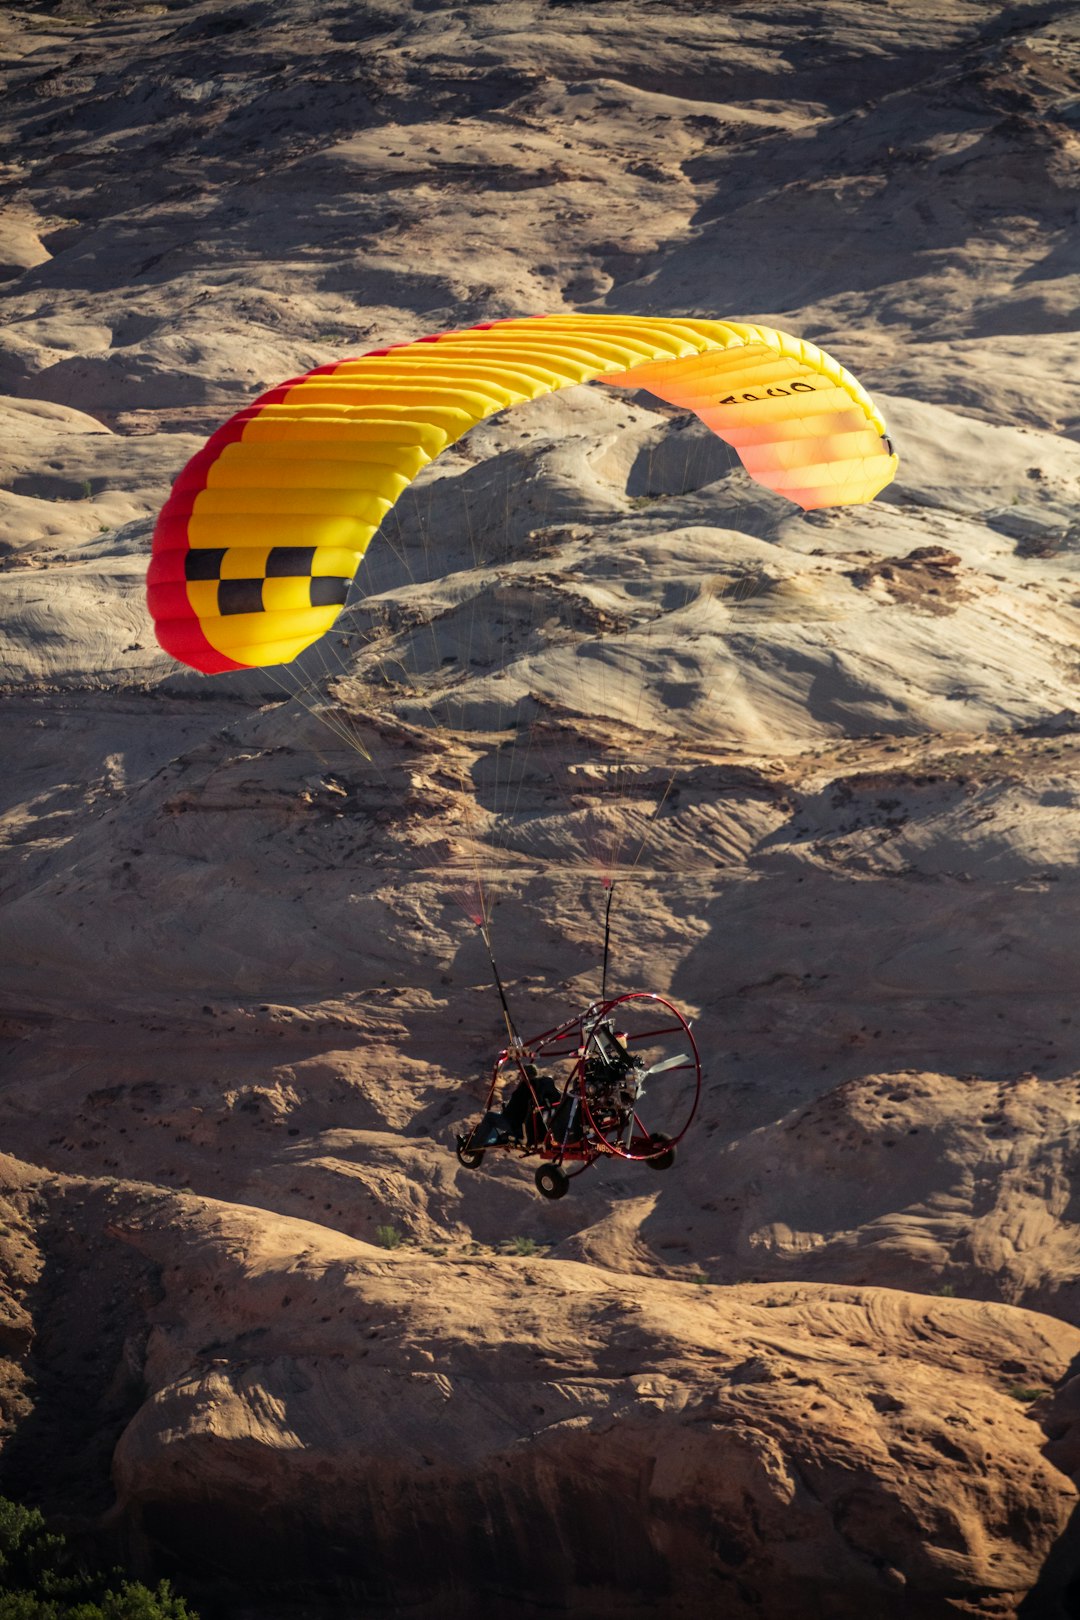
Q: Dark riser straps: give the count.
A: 2